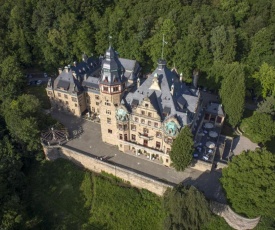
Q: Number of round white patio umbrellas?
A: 3